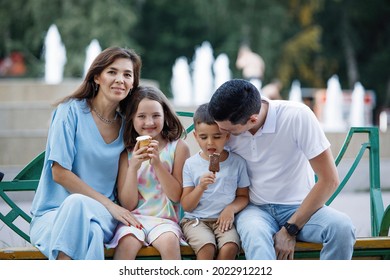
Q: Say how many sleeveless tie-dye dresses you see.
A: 1